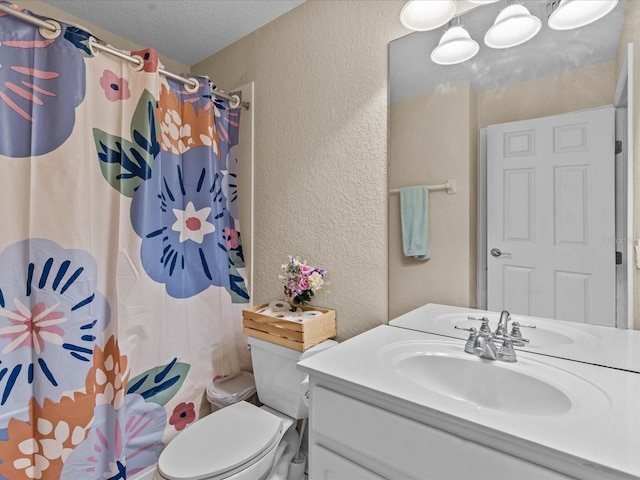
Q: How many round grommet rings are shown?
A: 5